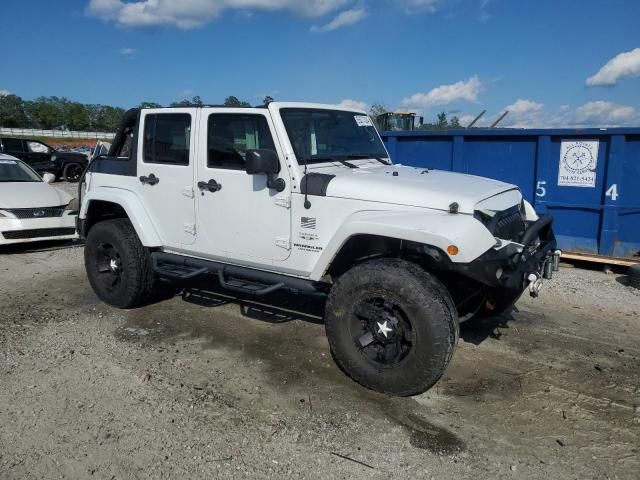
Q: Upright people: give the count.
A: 0